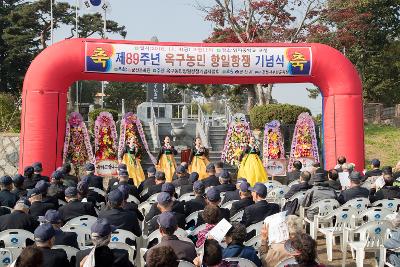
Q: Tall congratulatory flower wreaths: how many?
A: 6